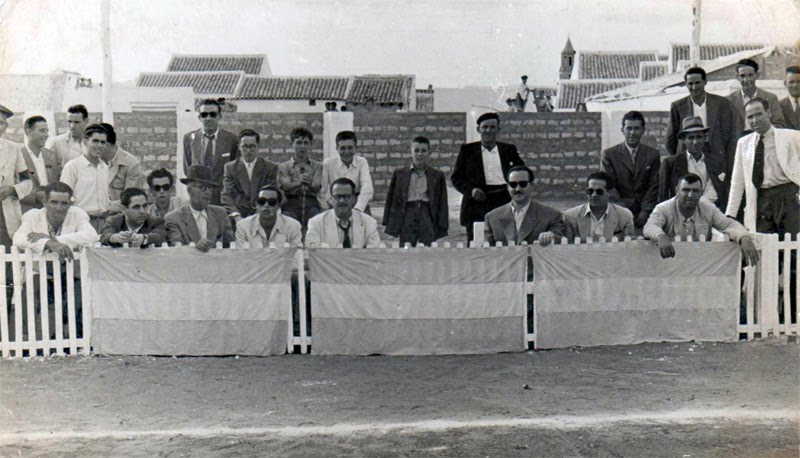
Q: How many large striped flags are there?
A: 3